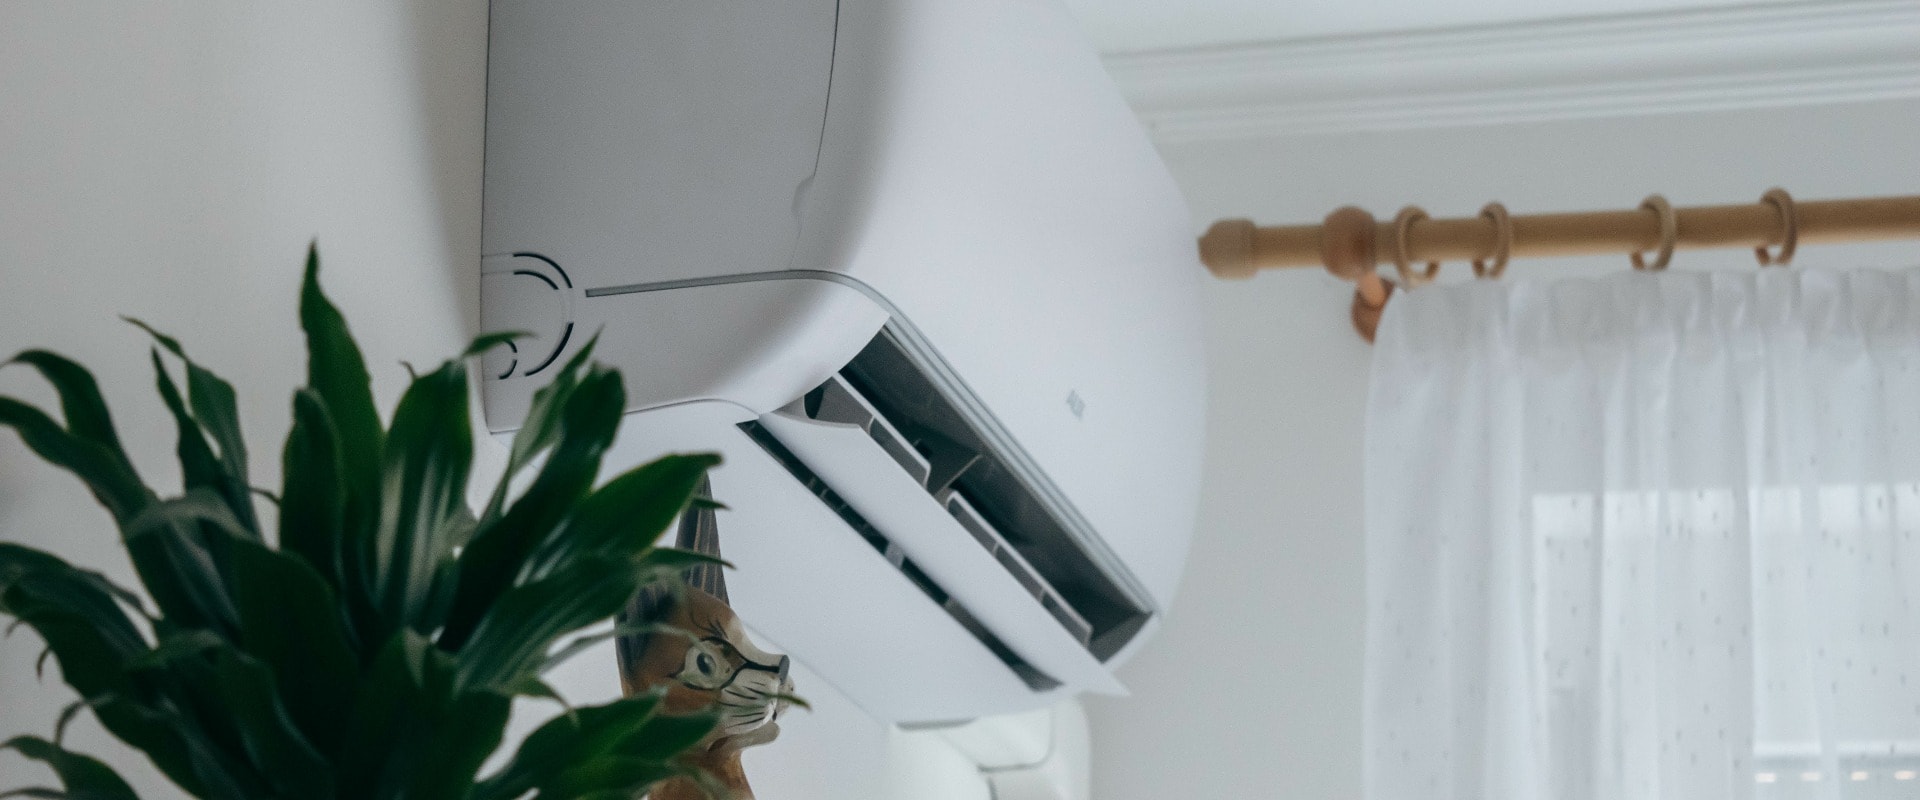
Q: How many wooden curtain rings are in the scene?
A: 4